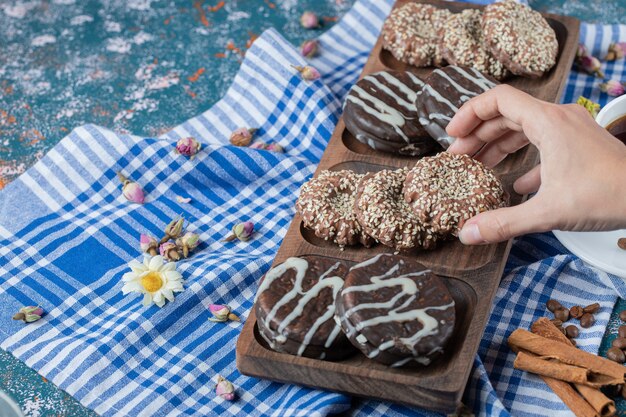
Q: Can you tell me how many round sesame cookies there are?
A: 6